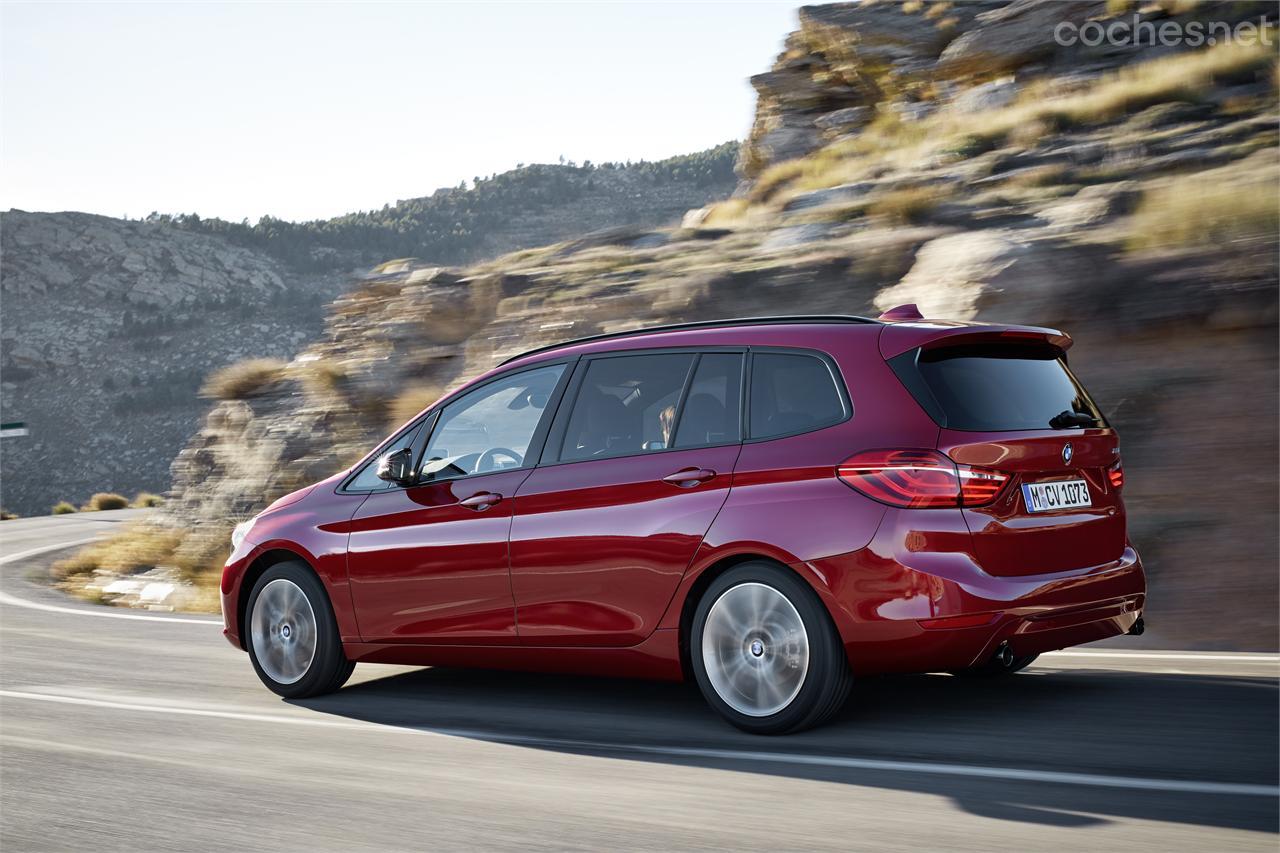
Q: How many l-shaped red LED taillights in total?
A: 2